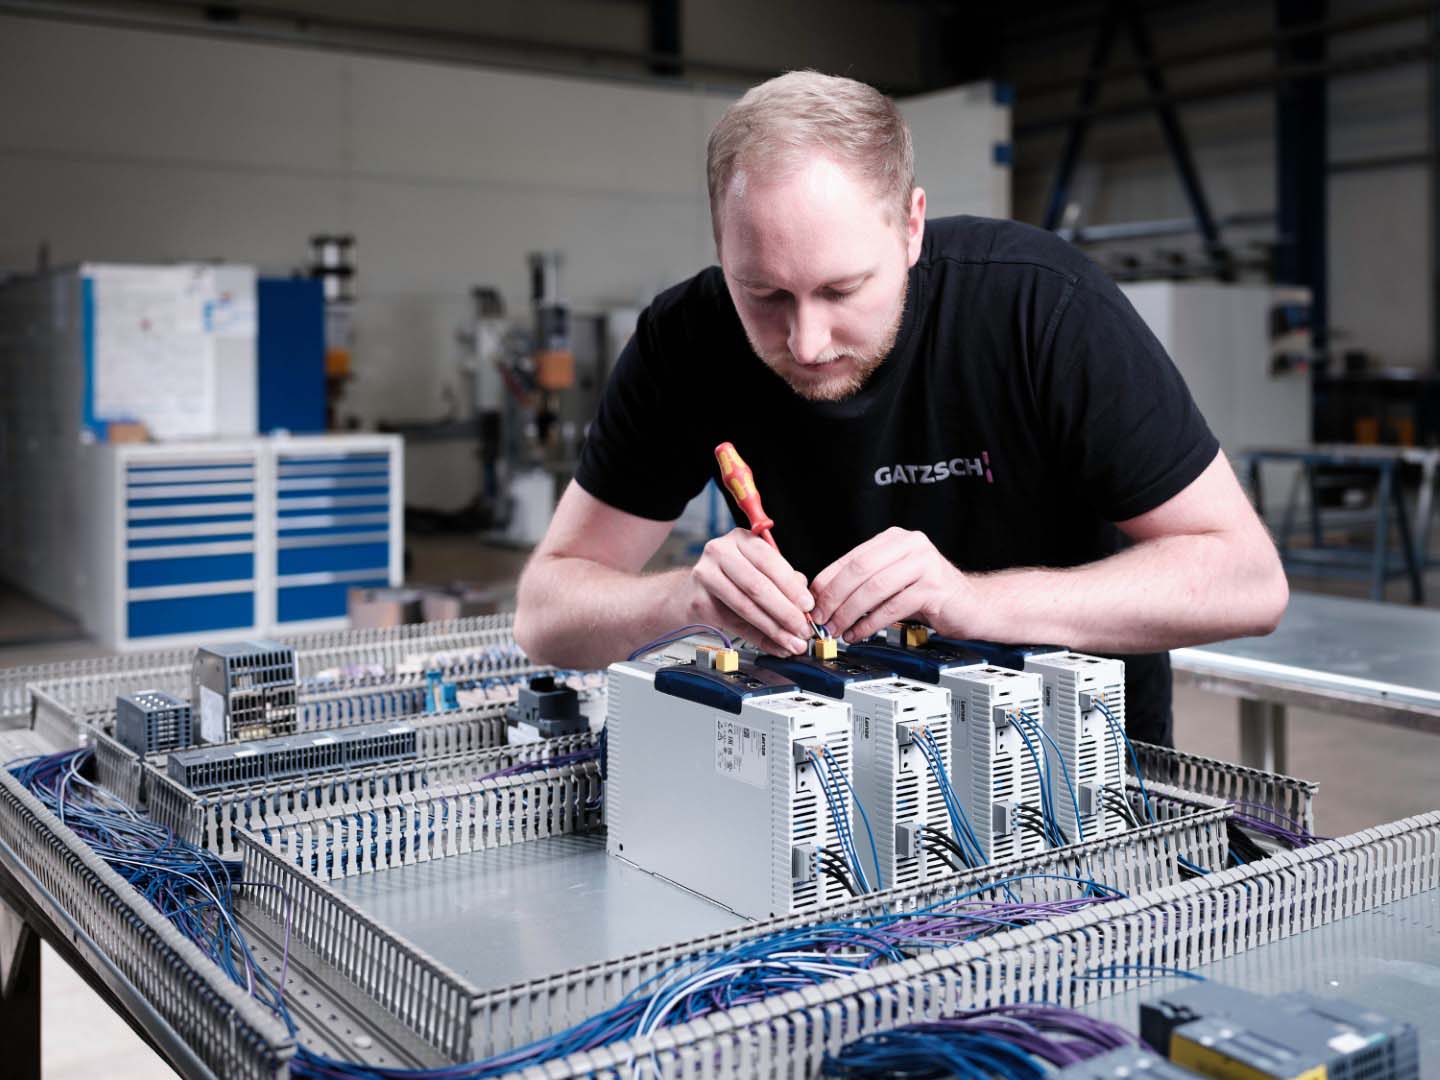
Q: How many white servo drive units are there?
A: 4